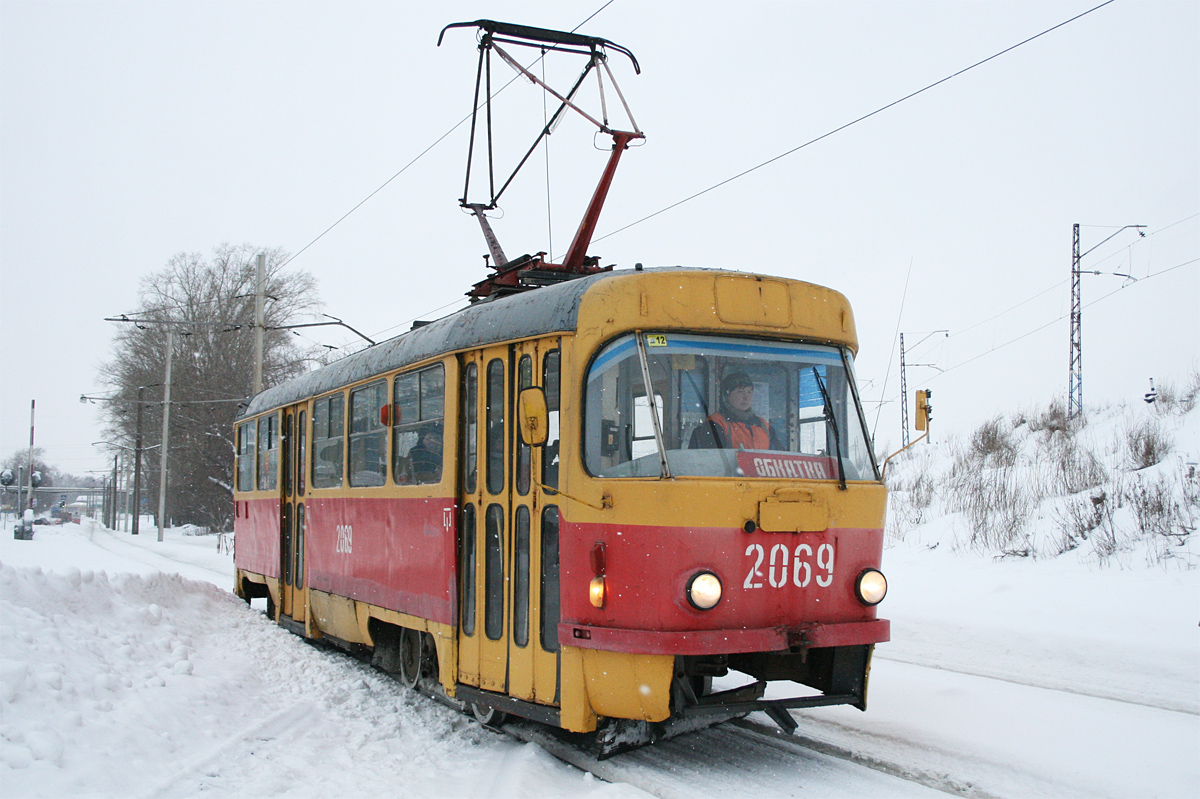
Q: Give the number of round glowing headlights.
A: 2